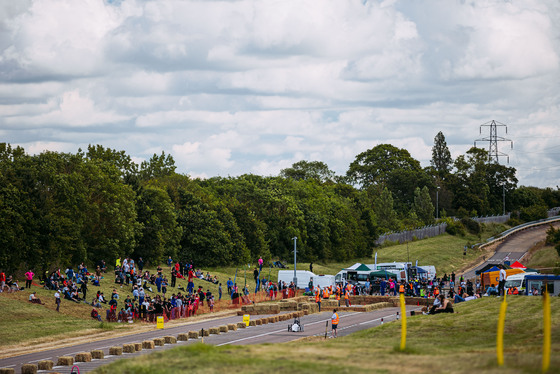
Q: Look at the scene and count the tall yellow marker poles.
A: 3